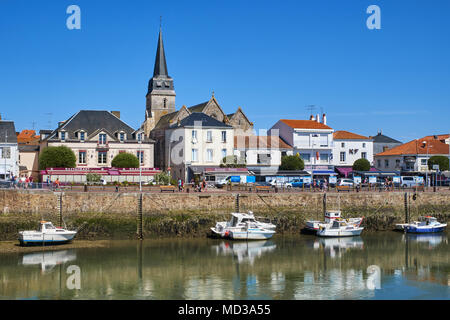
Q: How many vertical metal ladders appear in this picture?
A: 5